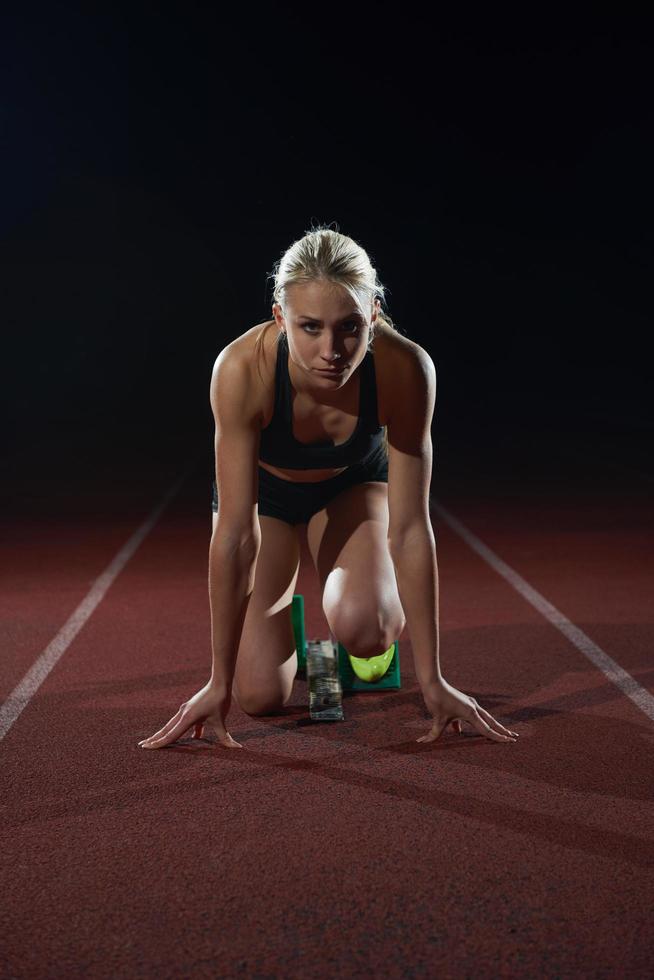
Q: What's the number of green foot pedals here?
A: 2